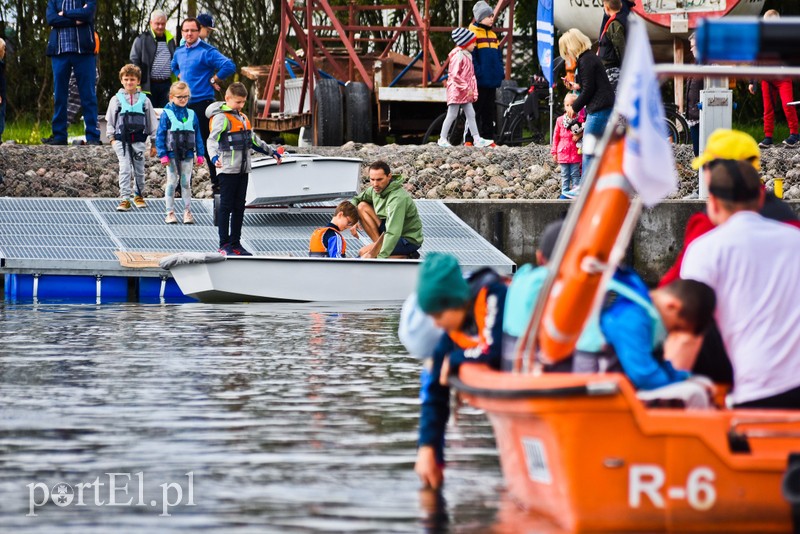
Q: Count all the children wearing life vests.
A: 7